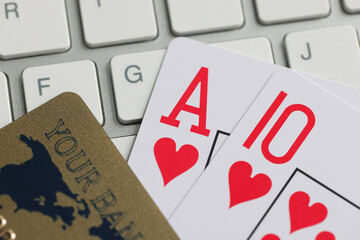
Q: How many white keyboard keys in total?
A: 11